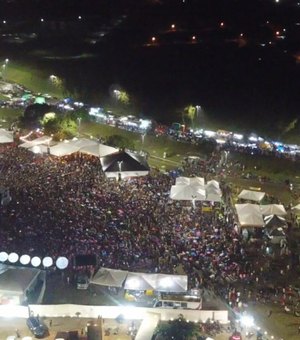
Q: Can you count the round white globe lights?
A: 6